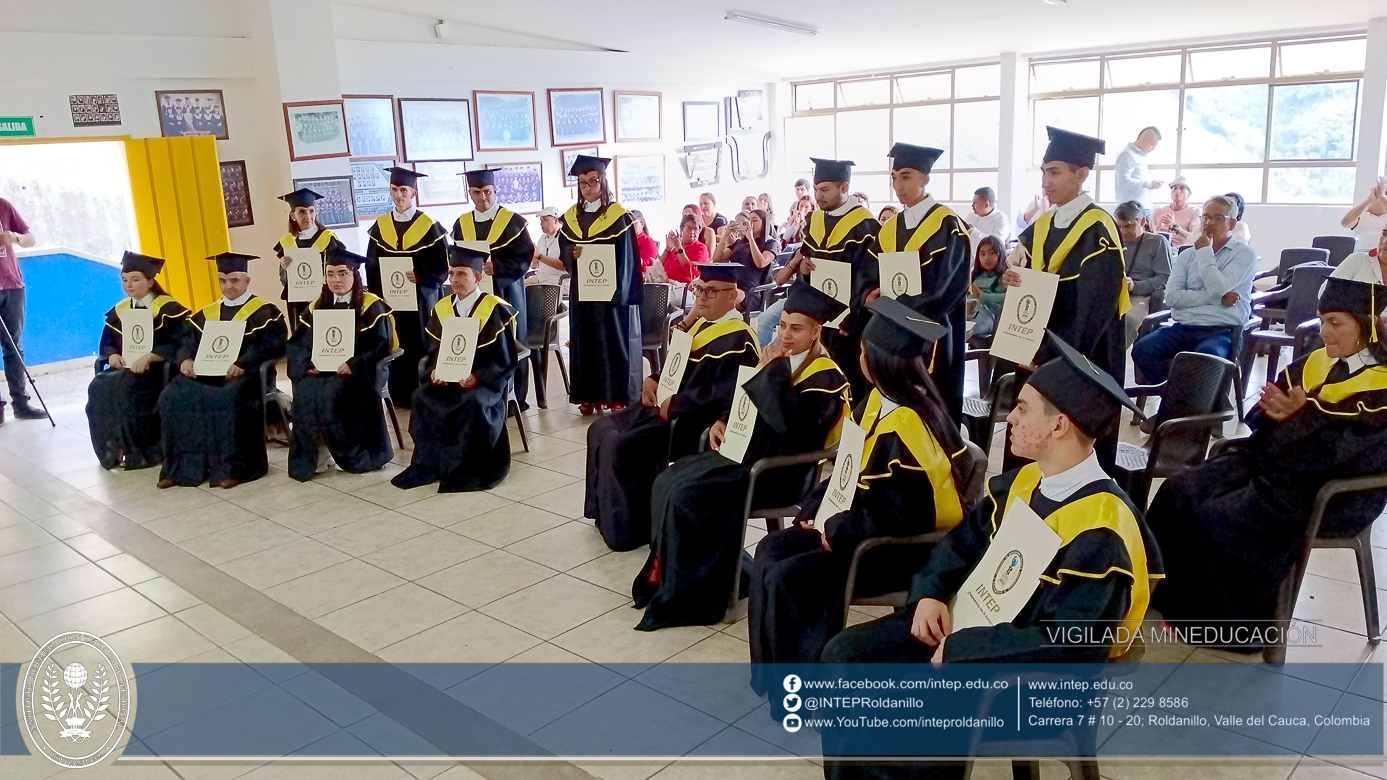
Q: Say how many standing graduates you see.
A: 7